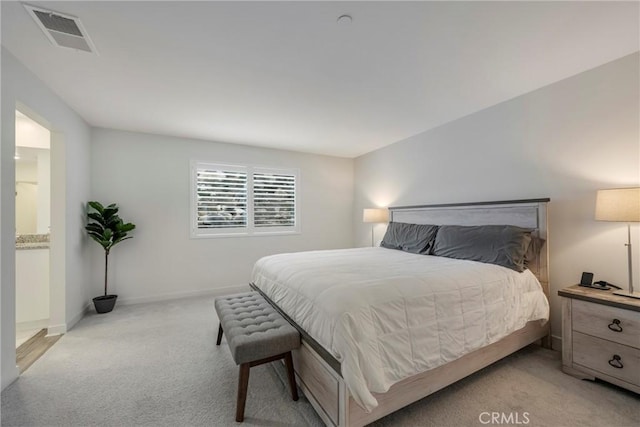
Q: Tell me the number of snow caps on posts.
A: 0